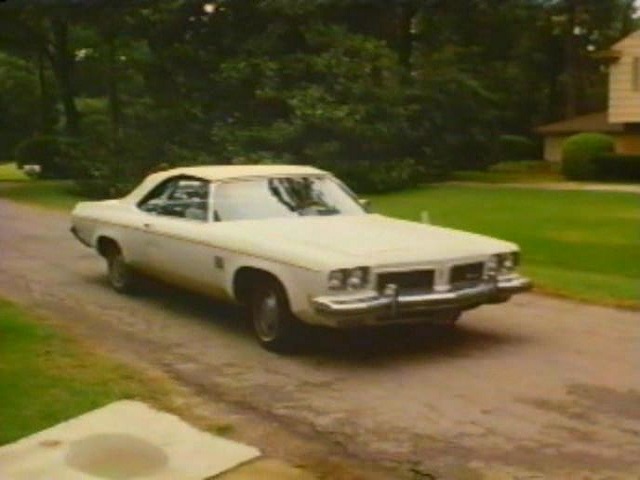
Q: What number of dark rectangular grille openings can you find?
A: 2